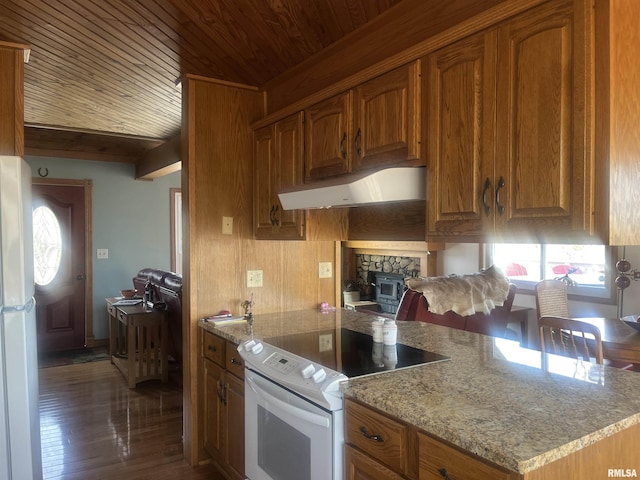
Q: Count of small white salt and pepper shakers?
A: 2